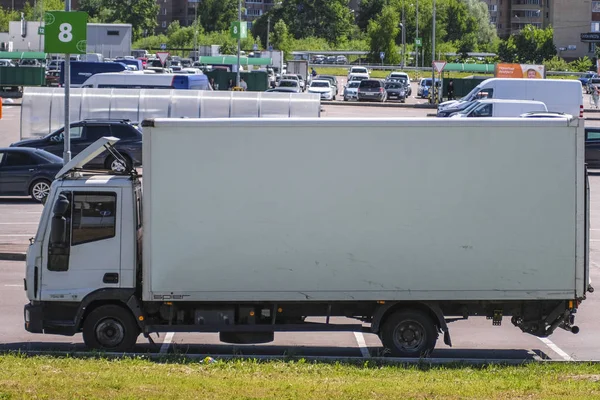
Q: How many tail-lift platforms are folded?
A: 1